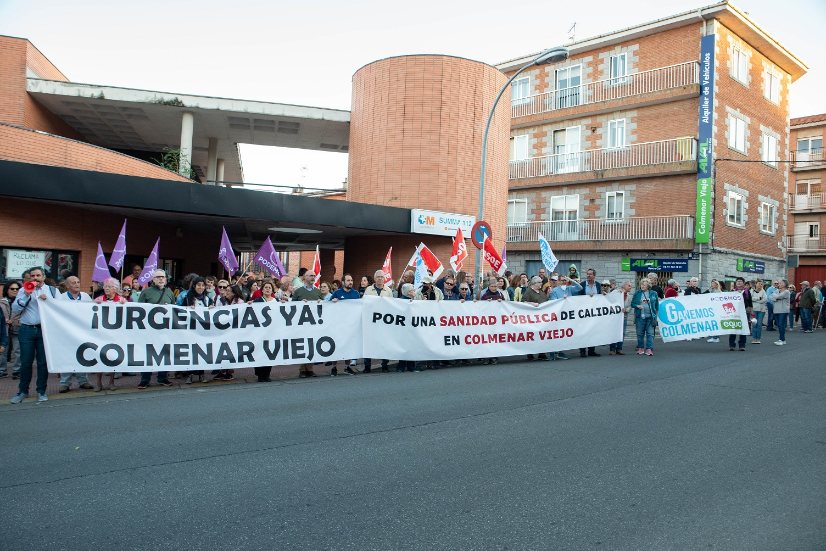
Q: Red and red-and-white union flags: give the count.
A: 5